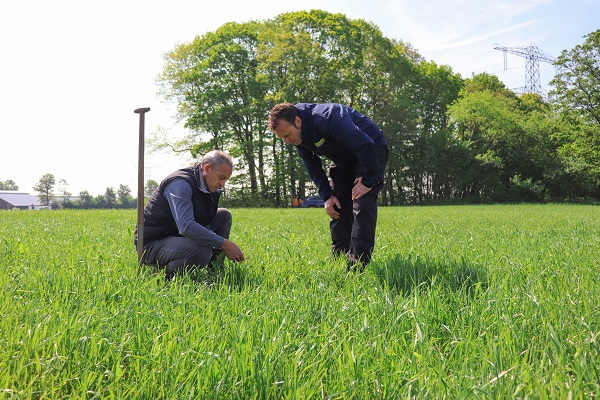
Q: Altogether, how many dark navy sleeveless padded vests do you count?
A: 1